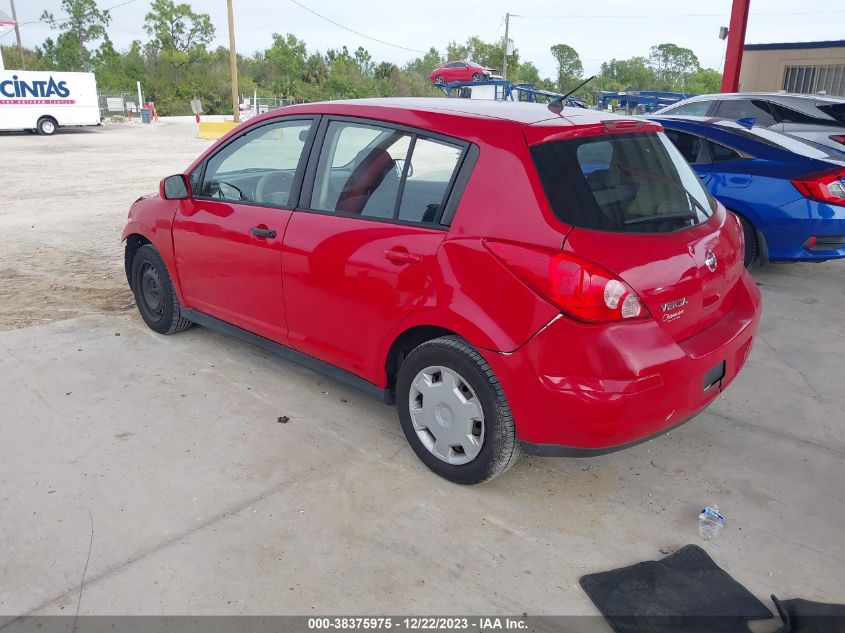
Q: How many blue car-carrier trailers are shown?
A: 2